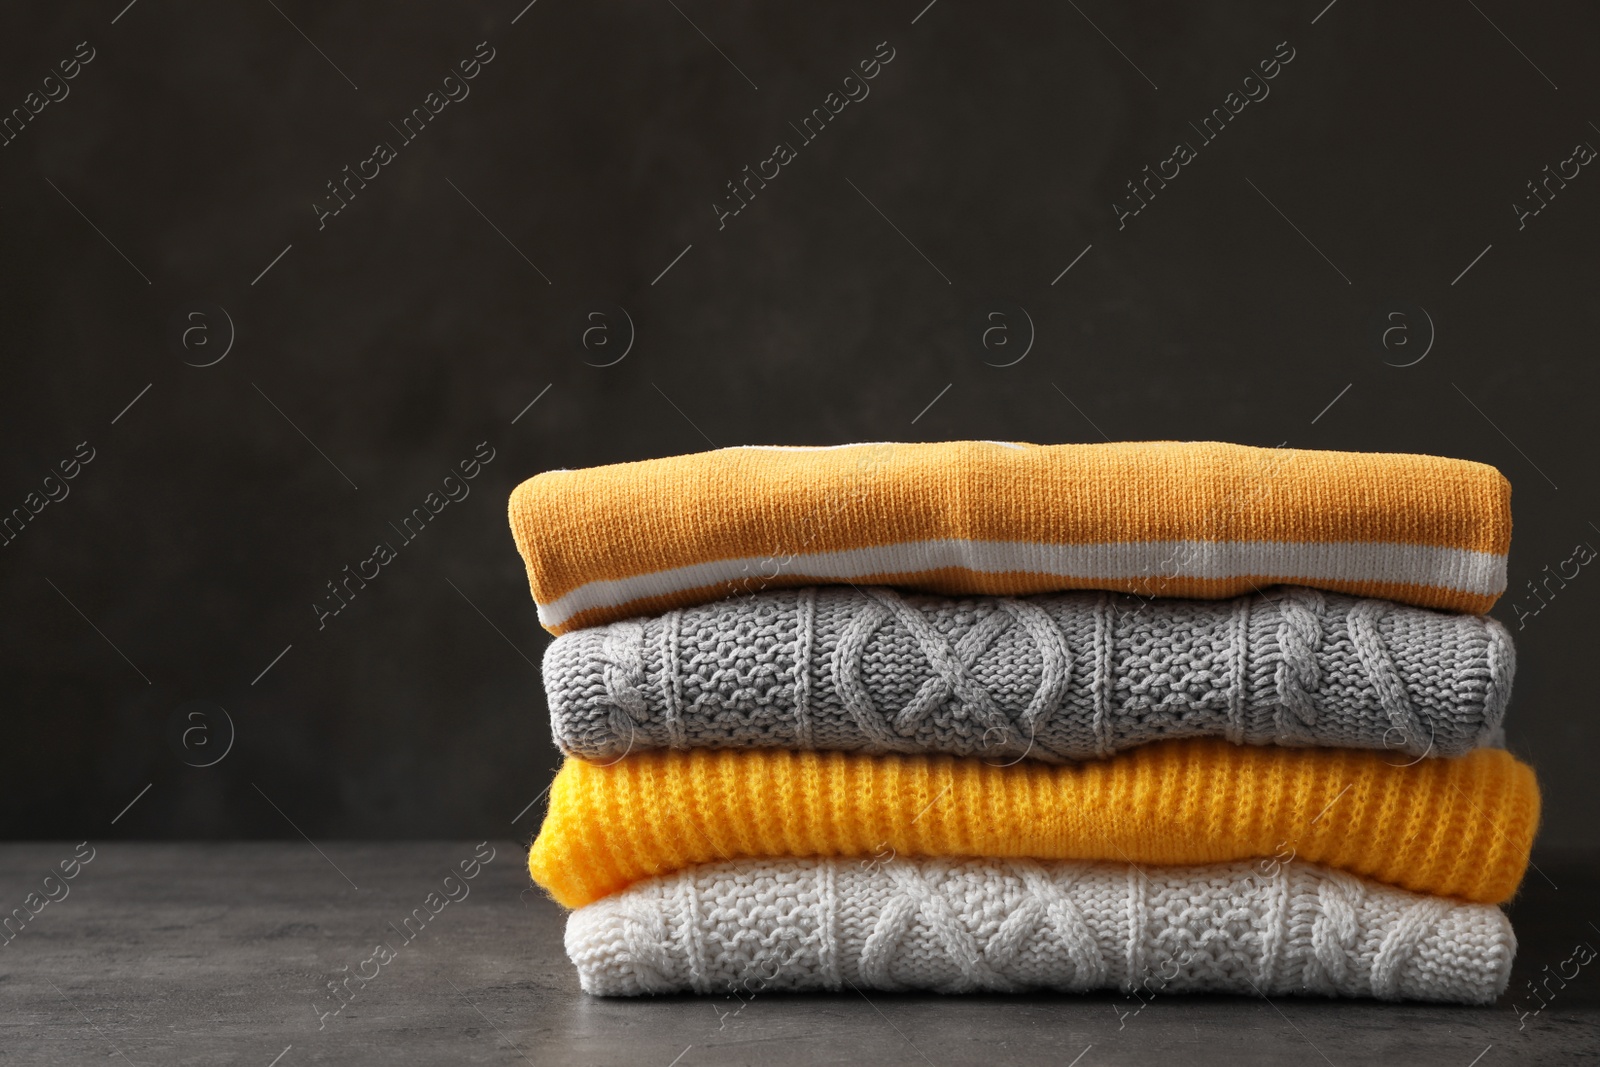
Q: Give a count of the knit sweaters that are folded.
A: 4